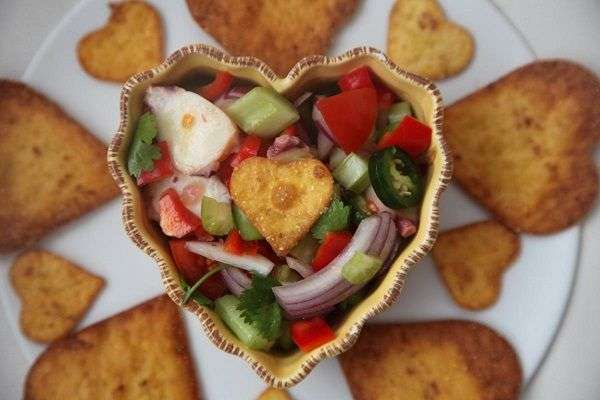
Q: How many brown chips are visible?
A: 11